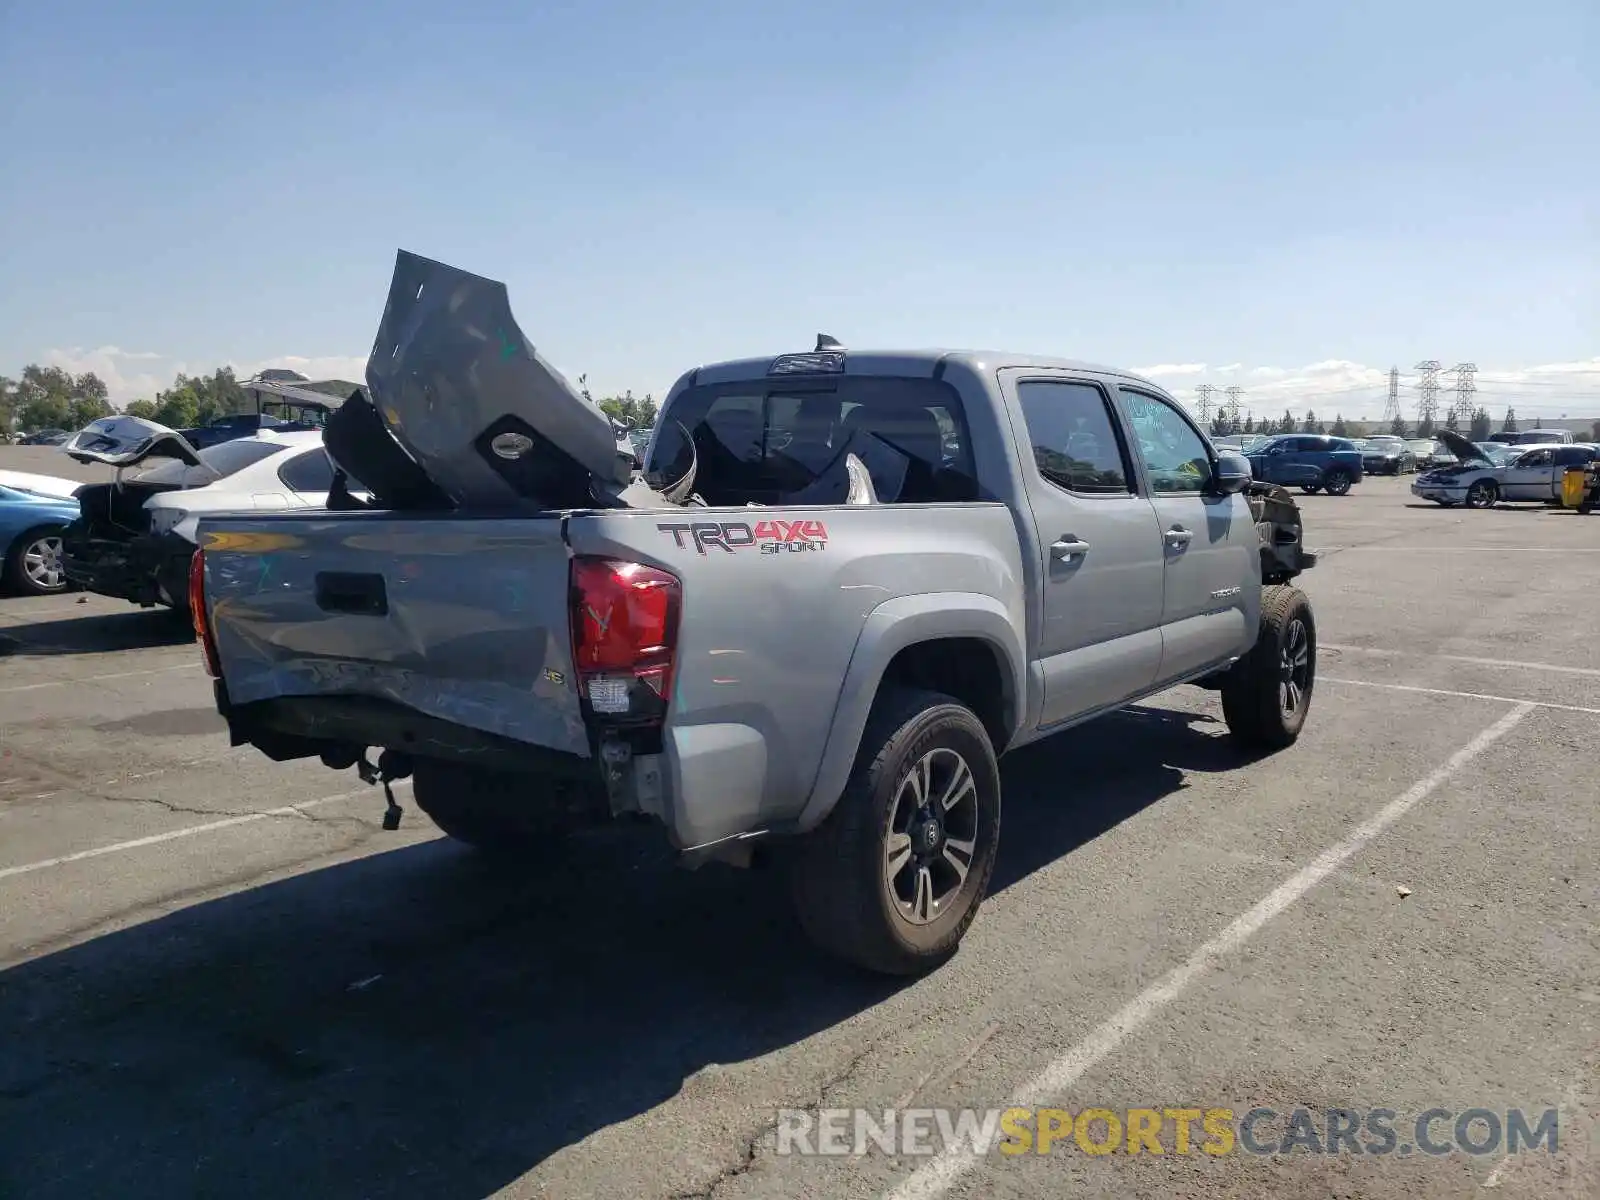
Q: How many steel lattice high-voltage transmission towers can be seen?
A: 5